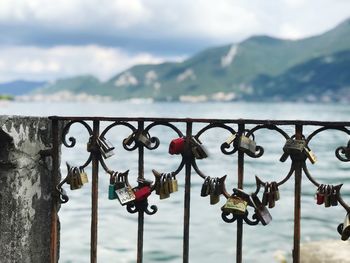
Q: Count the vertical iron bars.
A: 6